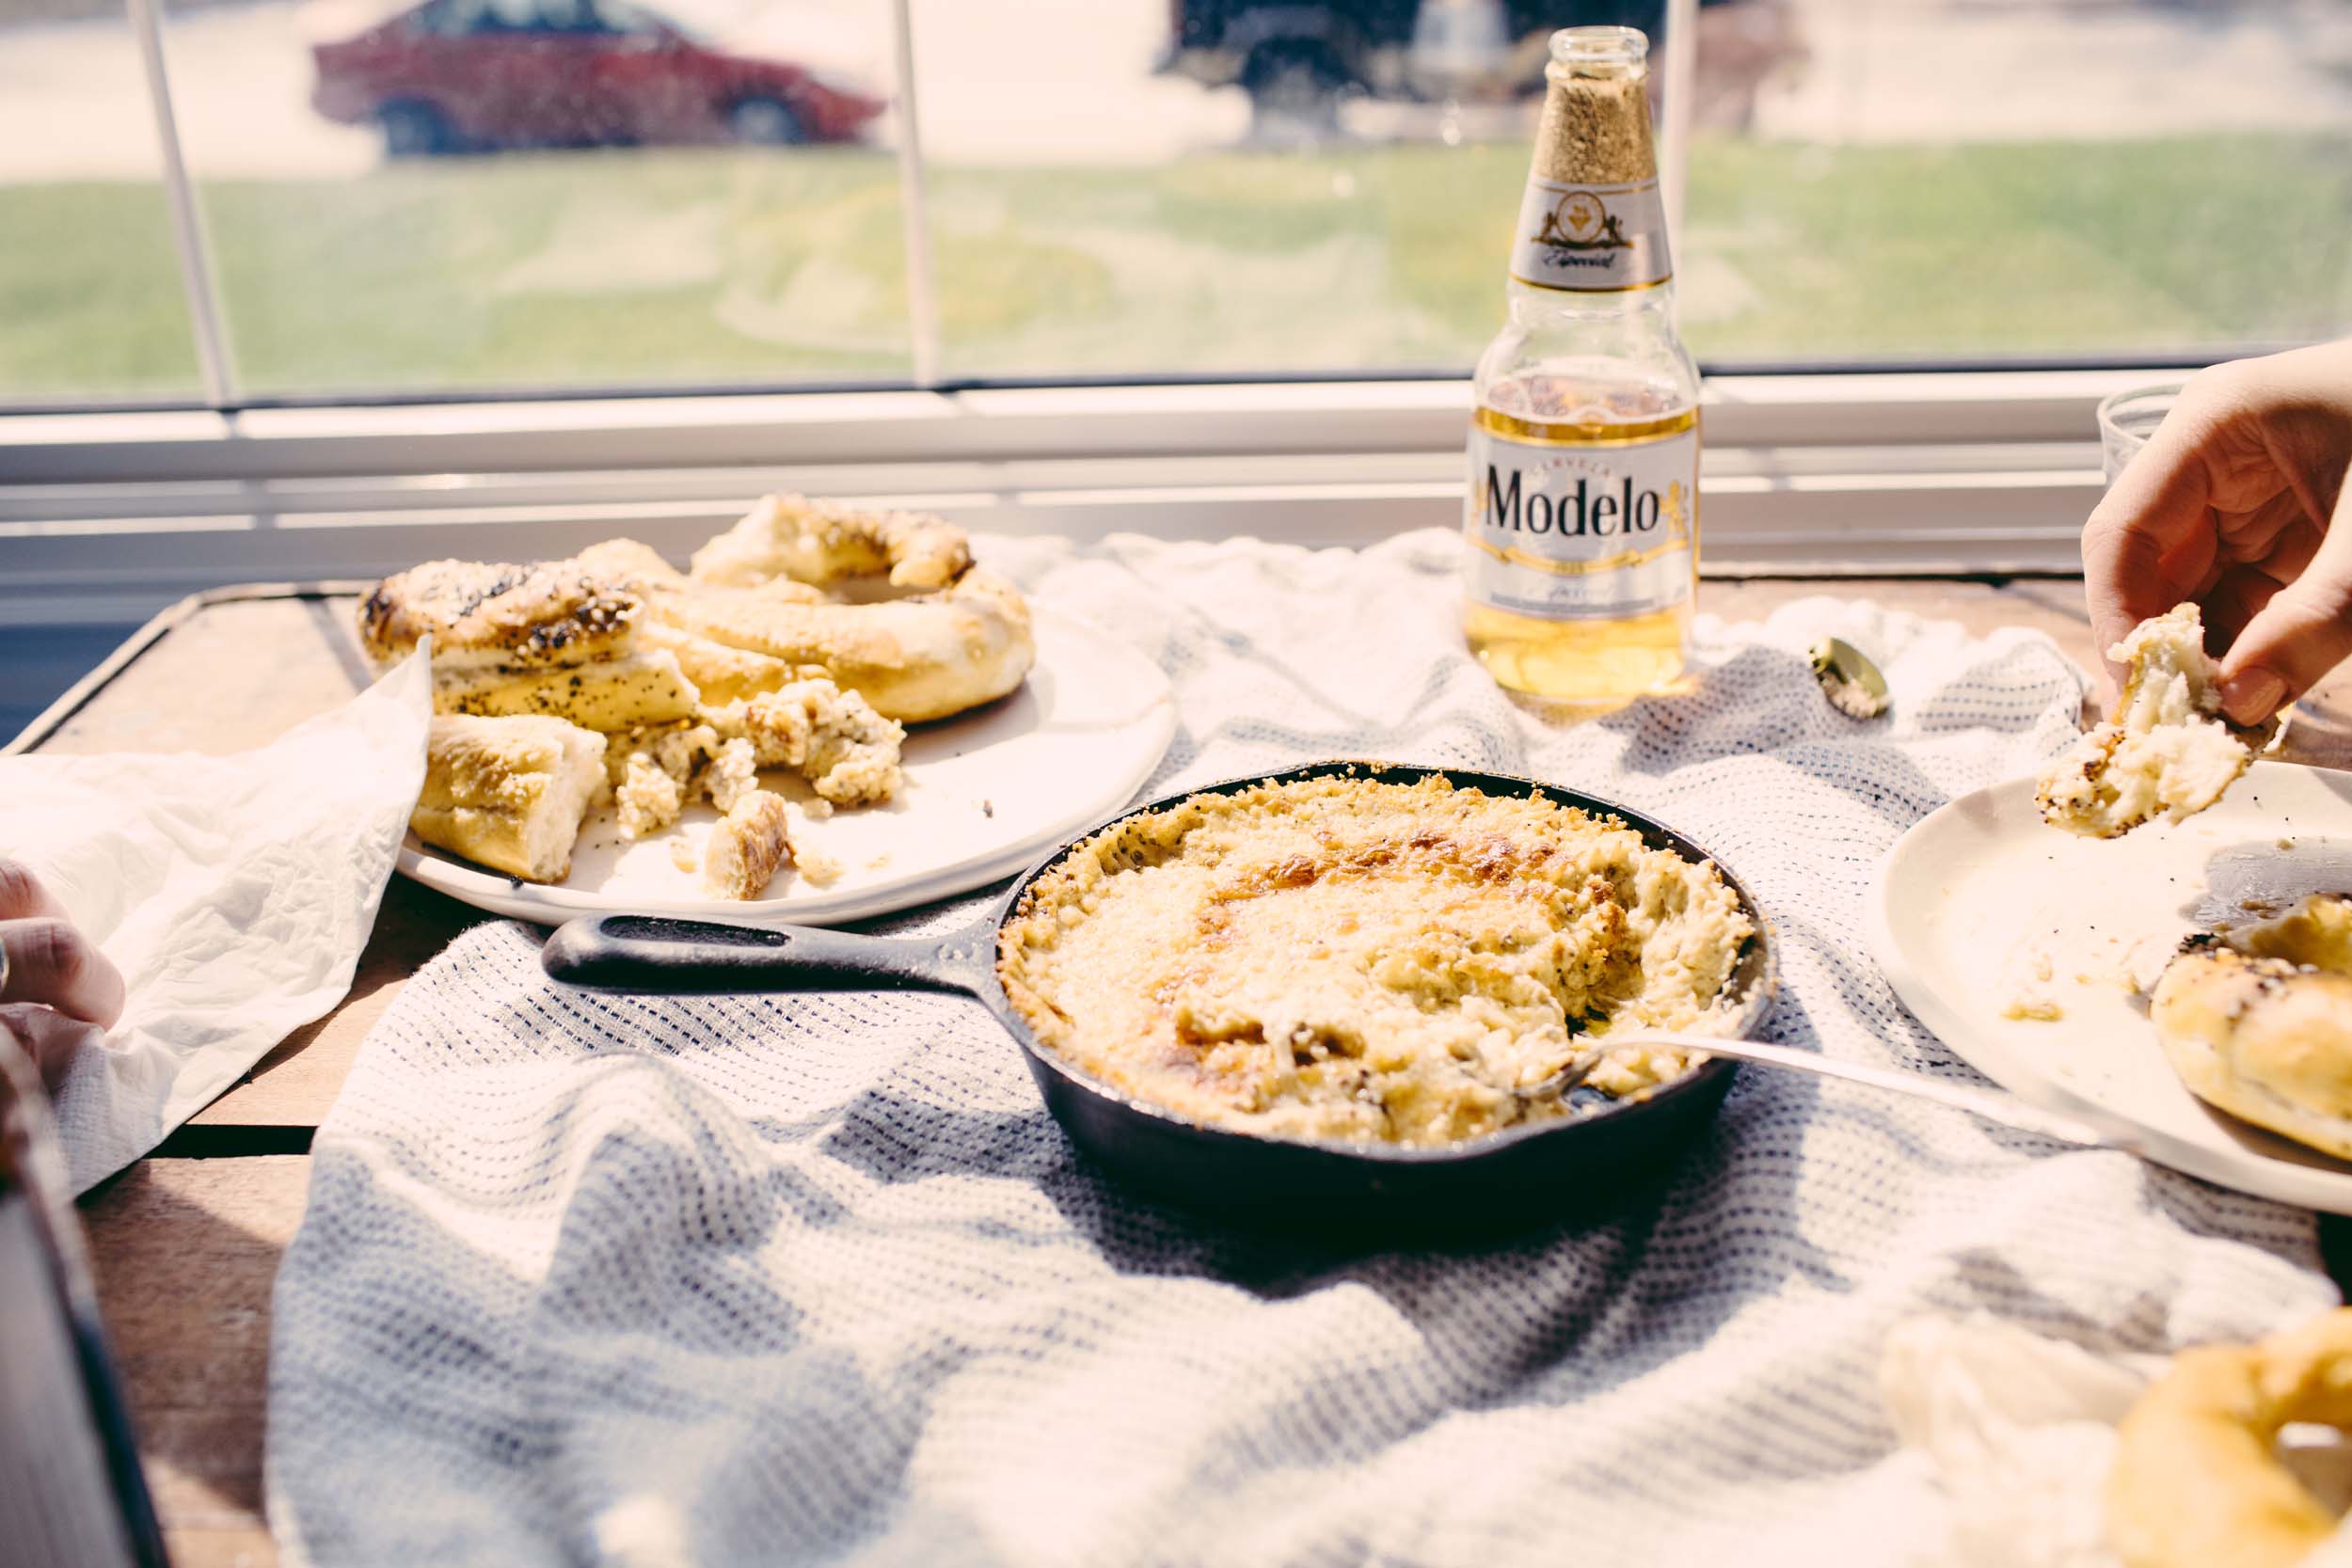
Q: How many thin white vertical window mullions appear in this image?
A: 3